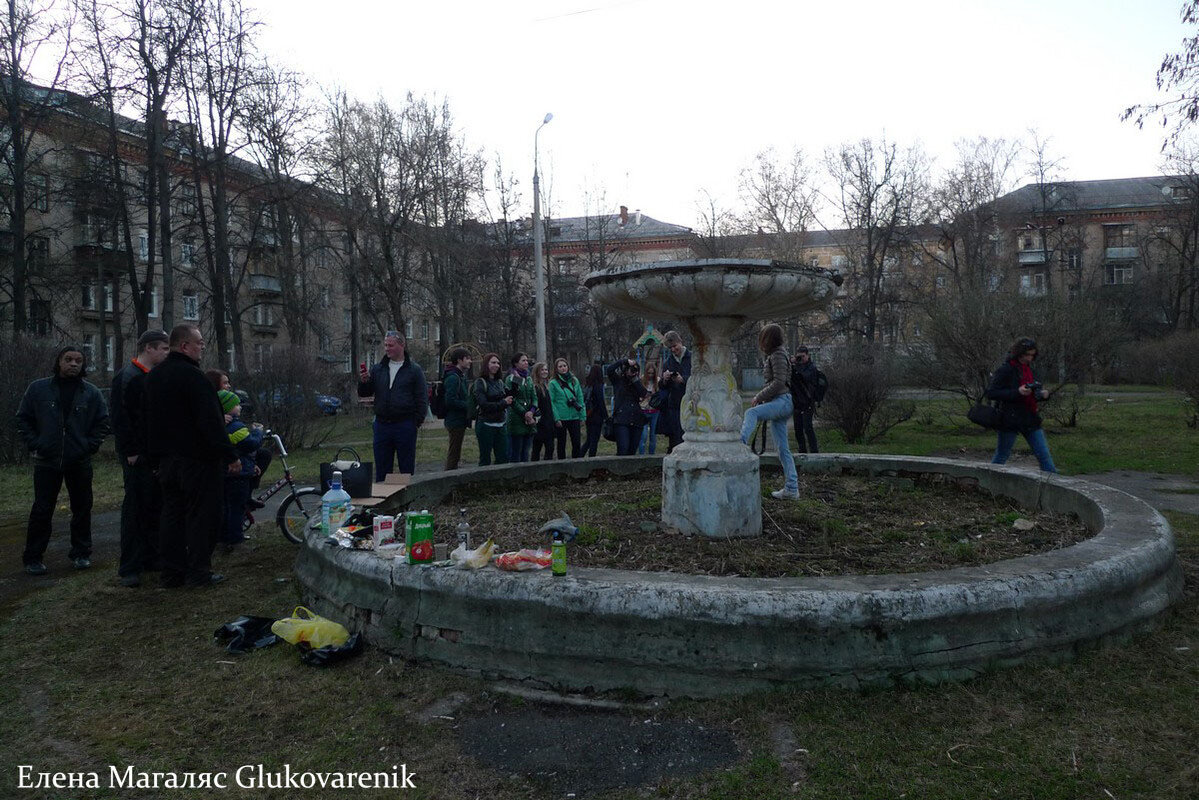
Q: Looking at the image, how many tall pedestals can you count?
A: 1